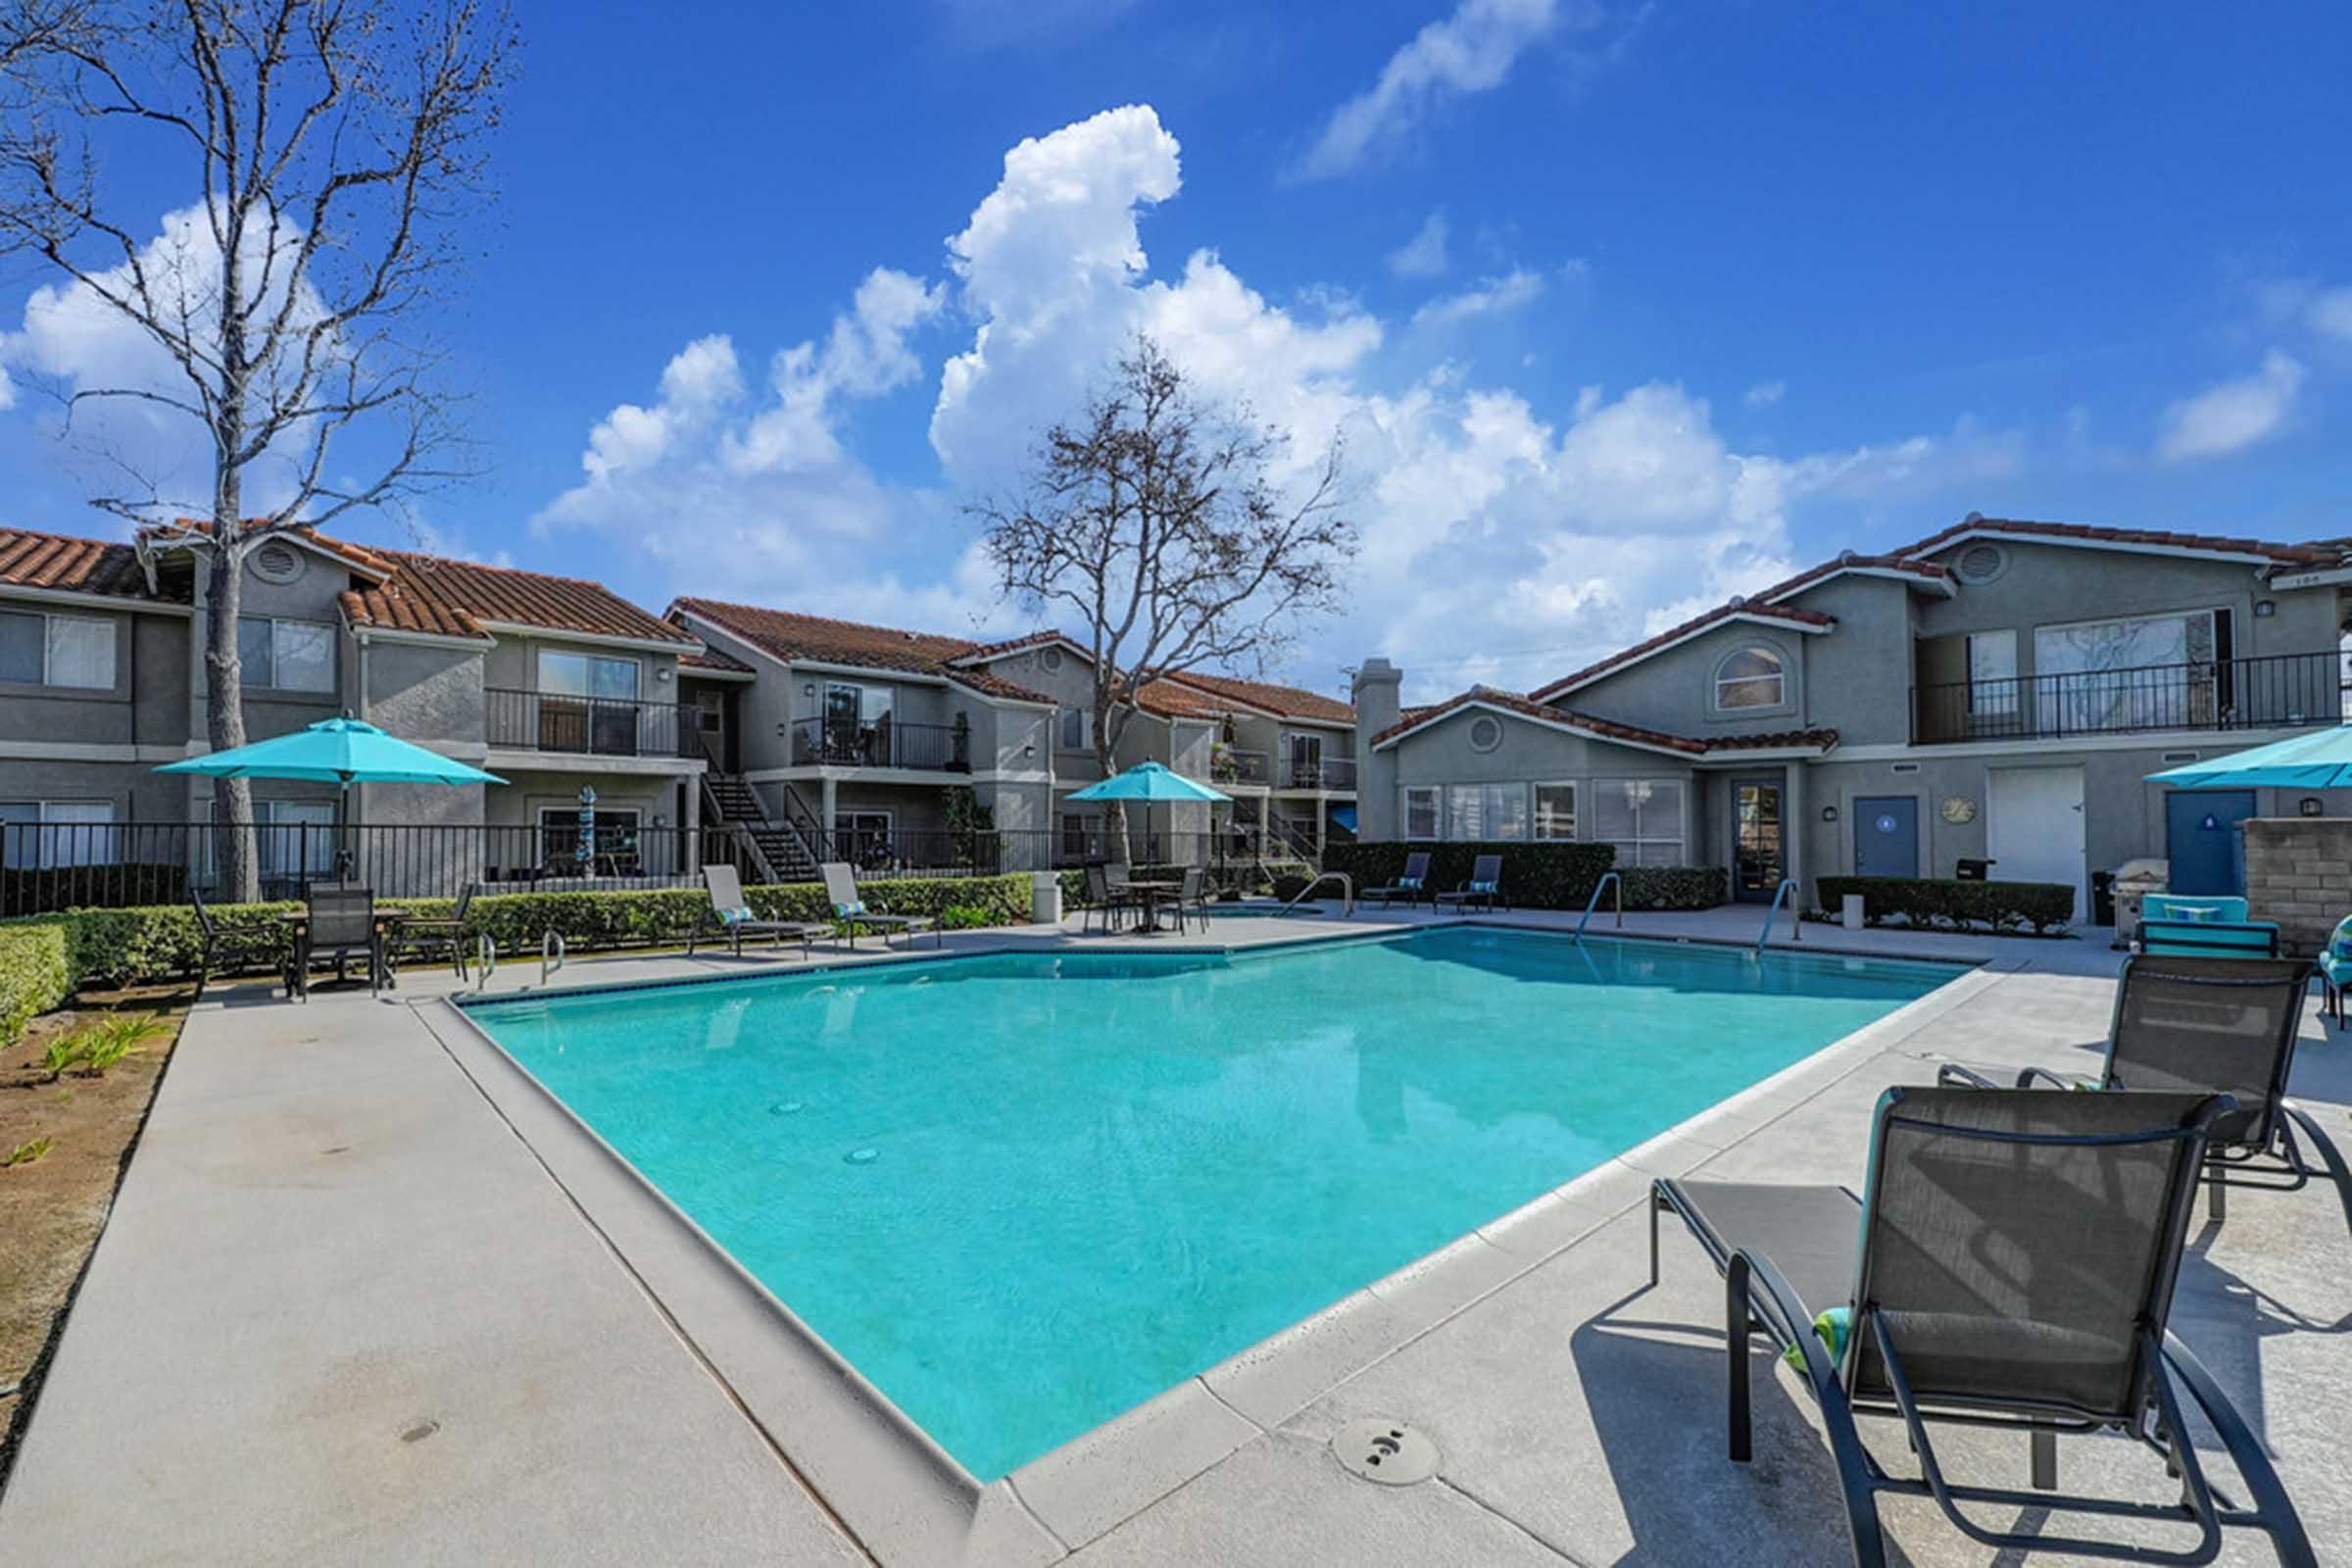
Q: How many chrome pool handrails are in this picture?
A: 5